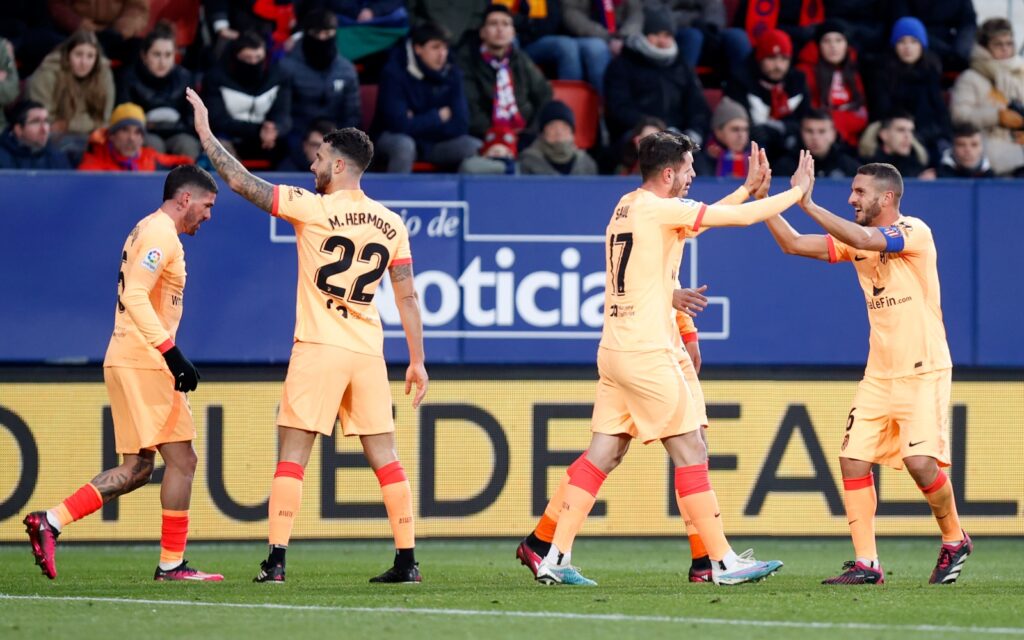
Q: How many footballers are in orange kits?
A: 5